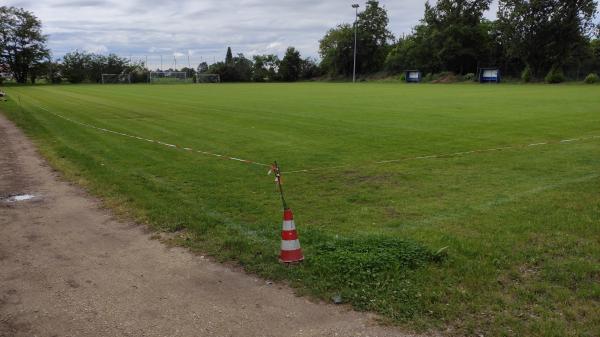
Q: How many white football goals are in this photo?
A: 3